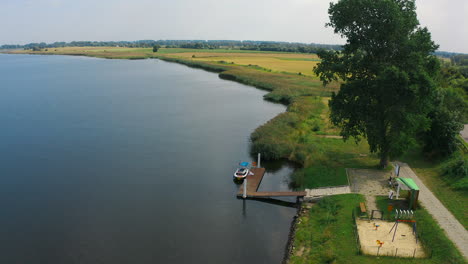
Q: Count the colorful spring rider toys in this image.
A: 2